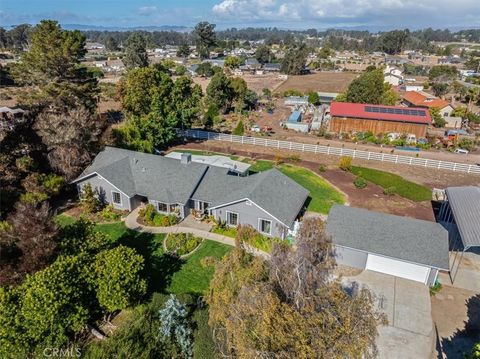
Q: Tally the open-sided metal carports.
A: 1